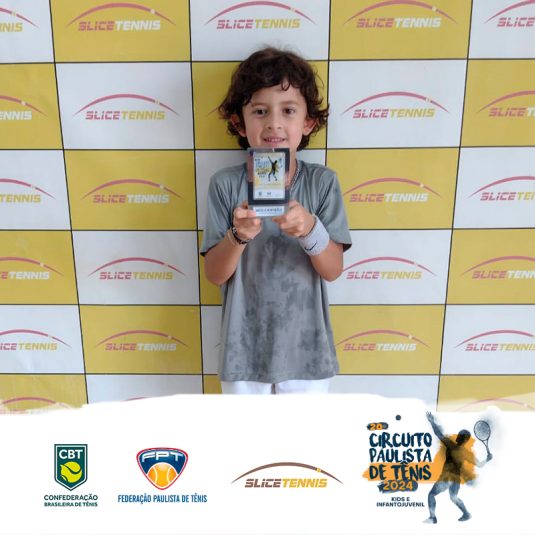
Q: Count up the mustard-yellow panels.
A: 15